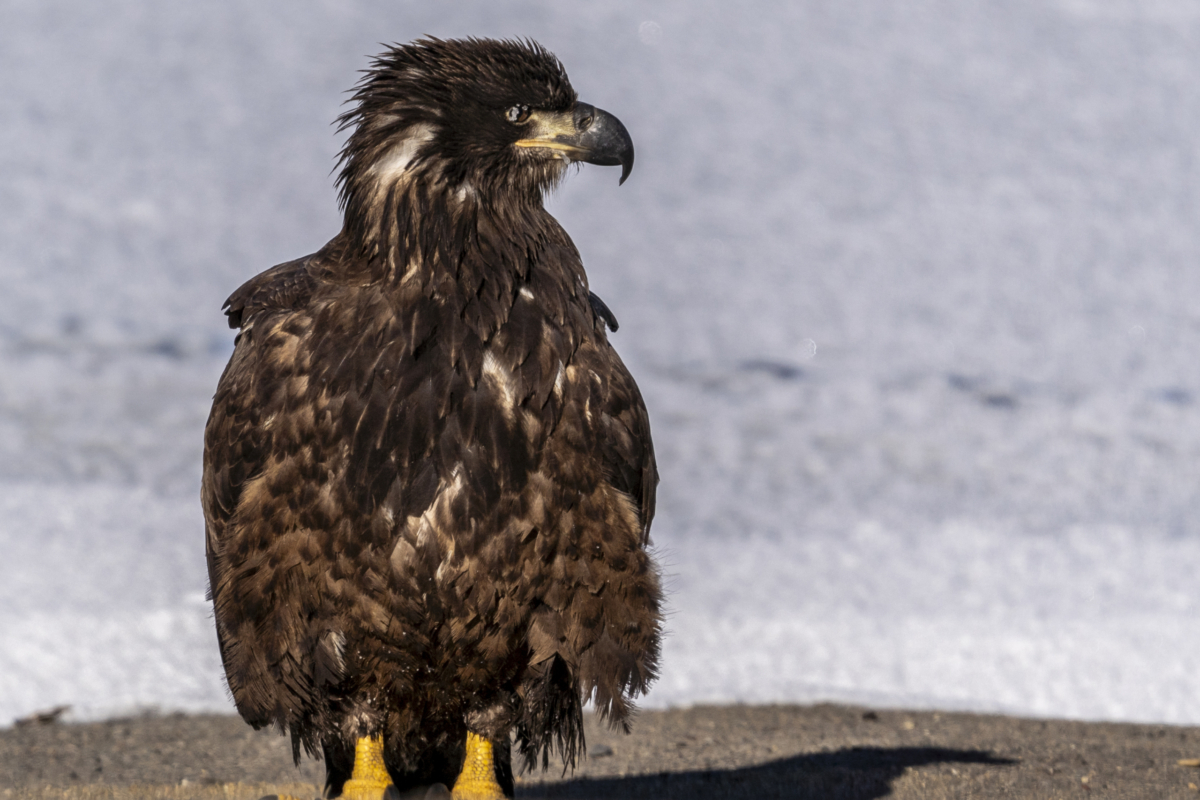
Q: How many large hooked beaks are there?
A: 1